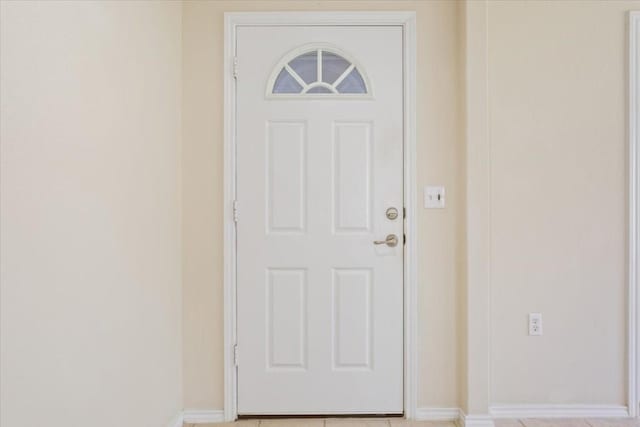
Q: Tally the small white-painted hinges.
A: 3